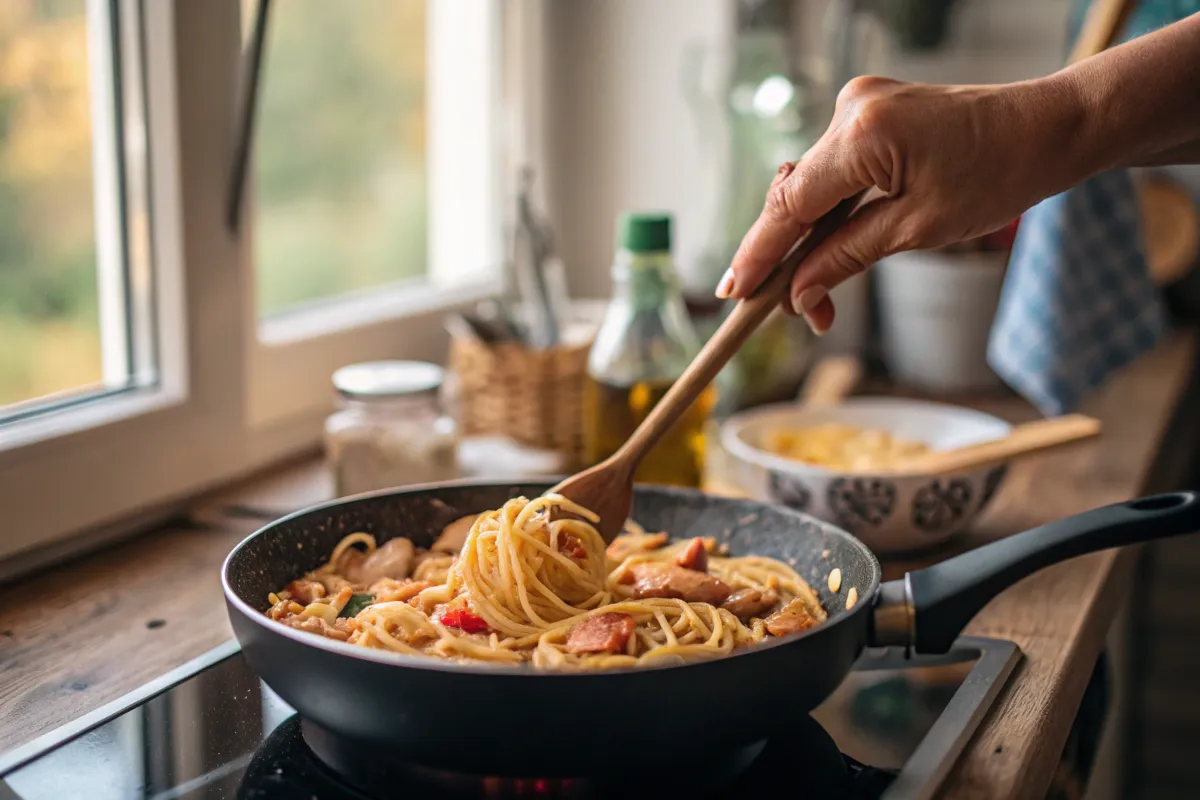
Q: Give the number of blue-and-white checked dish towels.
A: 1